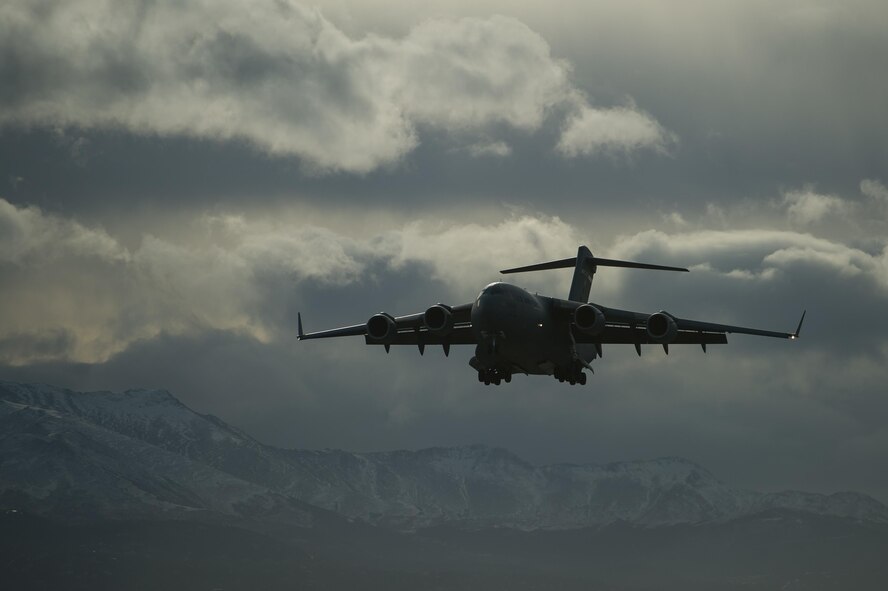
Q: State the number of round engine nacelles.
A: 4